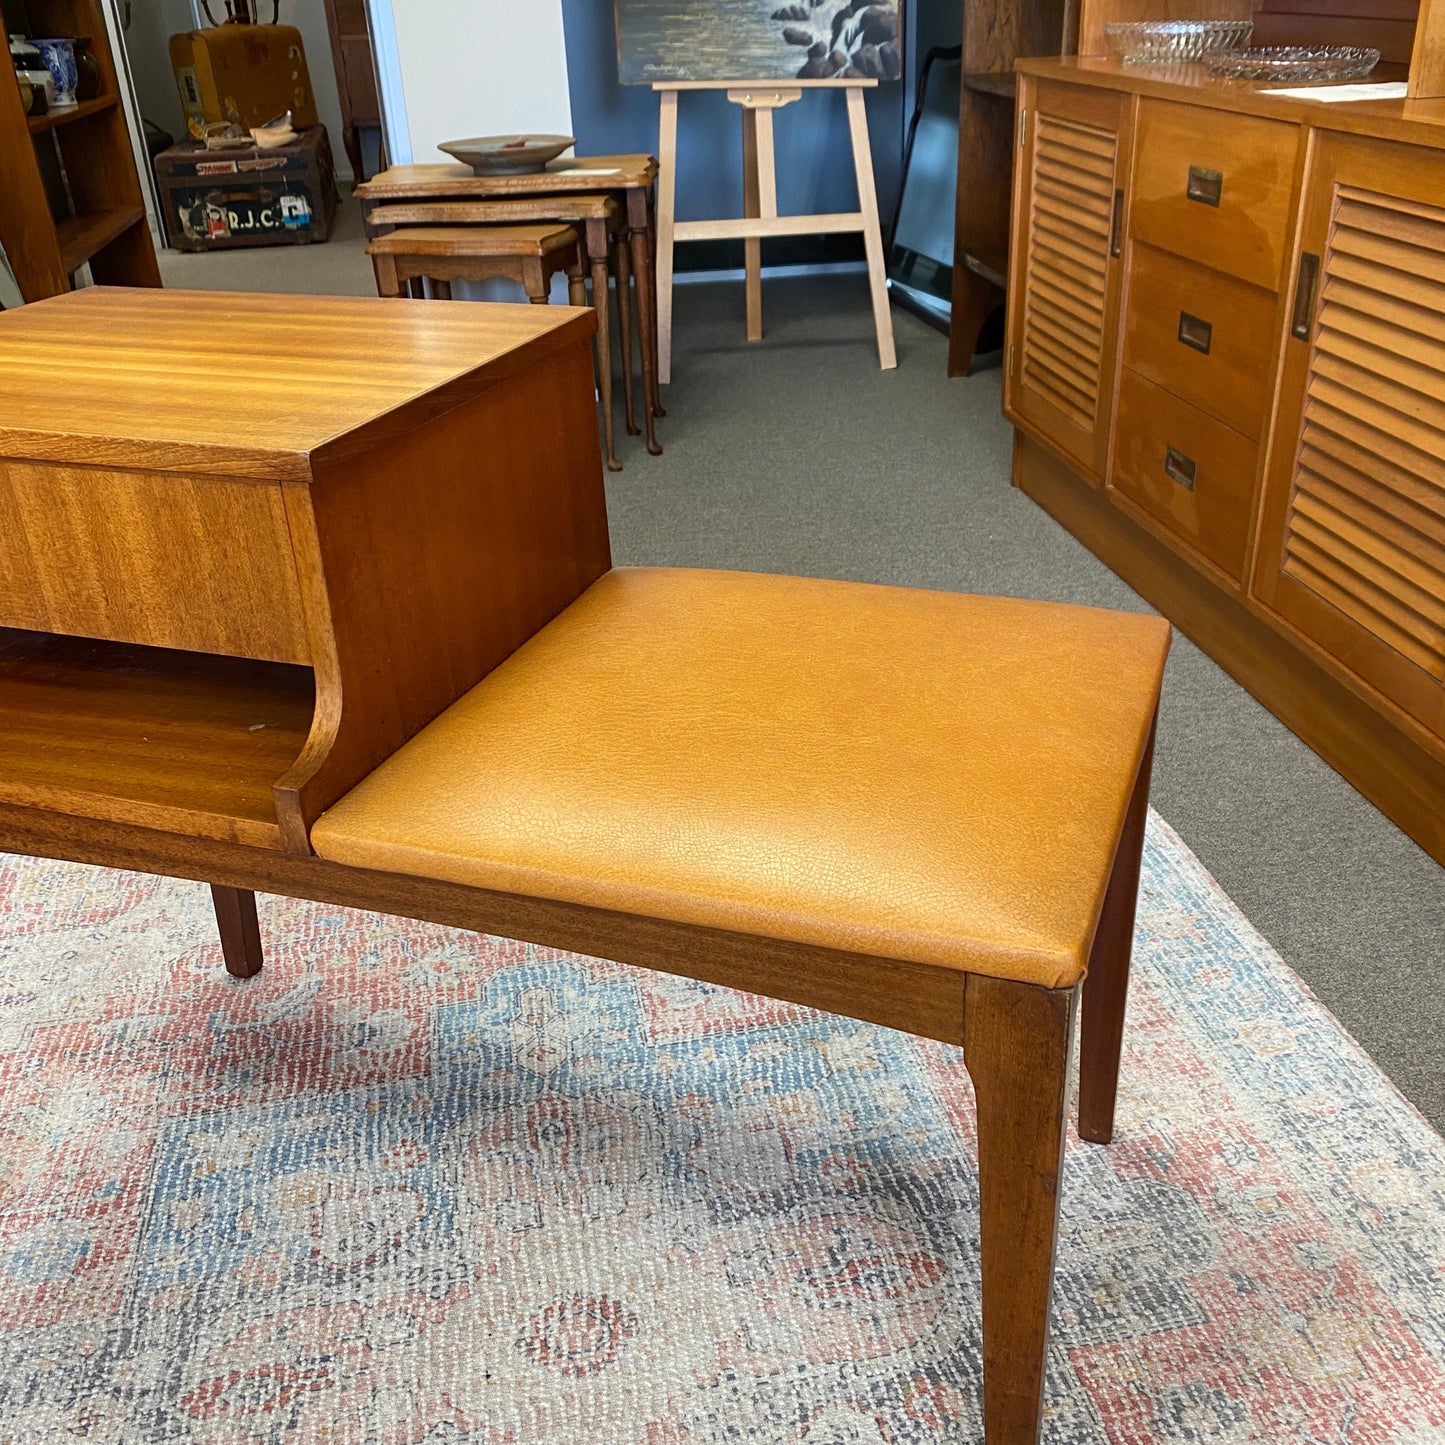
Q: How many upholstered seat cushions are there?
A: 1